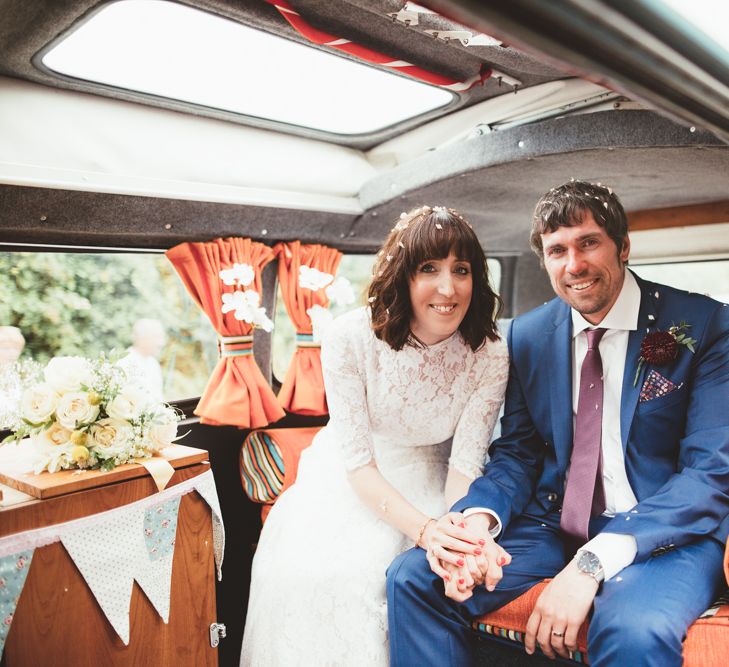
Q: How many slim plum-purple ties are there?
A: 1